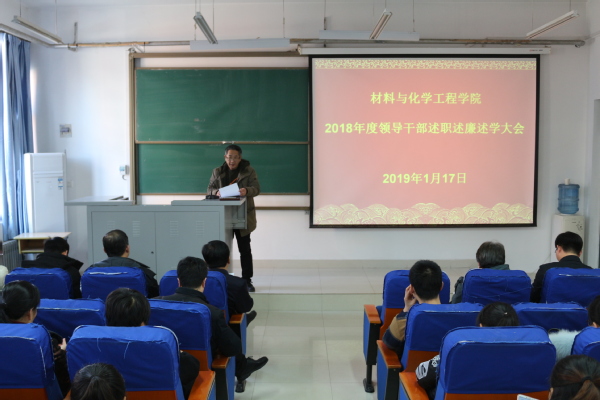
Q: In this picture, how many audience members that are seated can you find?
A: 13